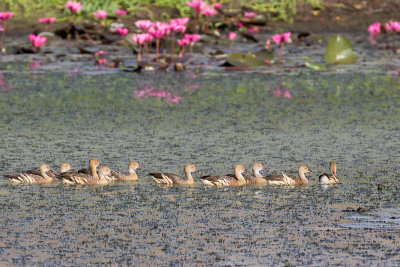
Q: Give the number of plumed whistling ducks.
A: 10